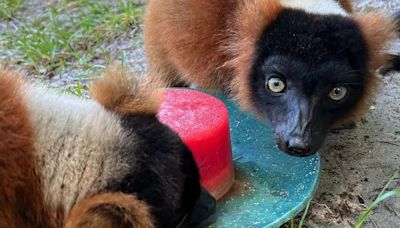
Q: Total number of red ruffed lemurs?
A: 2